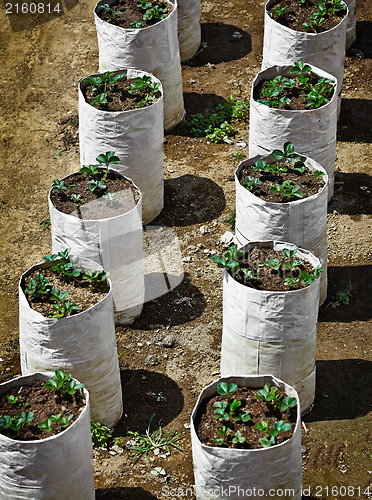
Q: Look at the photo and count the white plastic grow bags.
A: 12